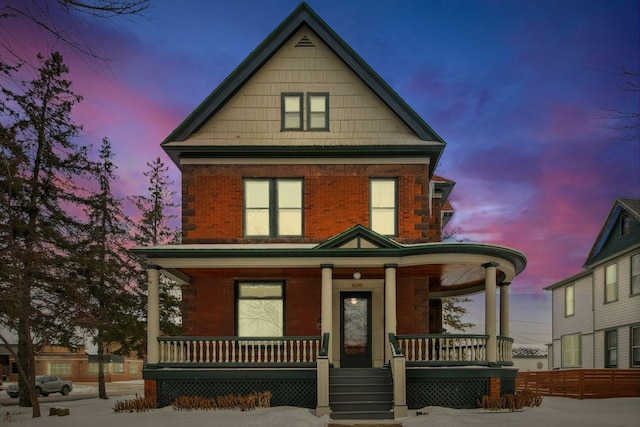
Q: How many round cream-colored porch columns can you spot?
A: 5